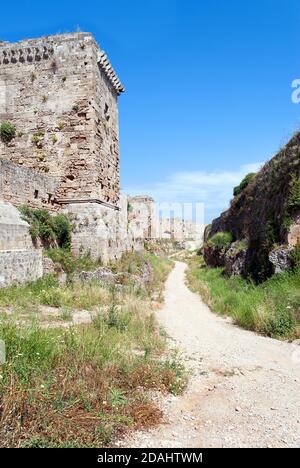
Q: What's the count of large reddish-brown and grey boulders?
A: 3